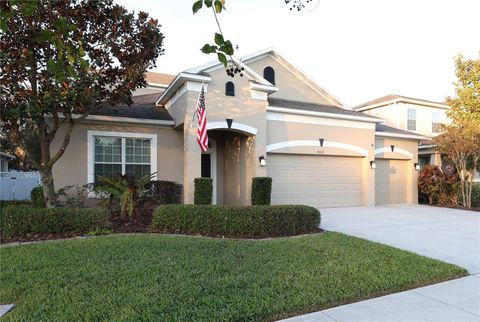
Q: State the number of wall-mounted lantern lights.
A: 3